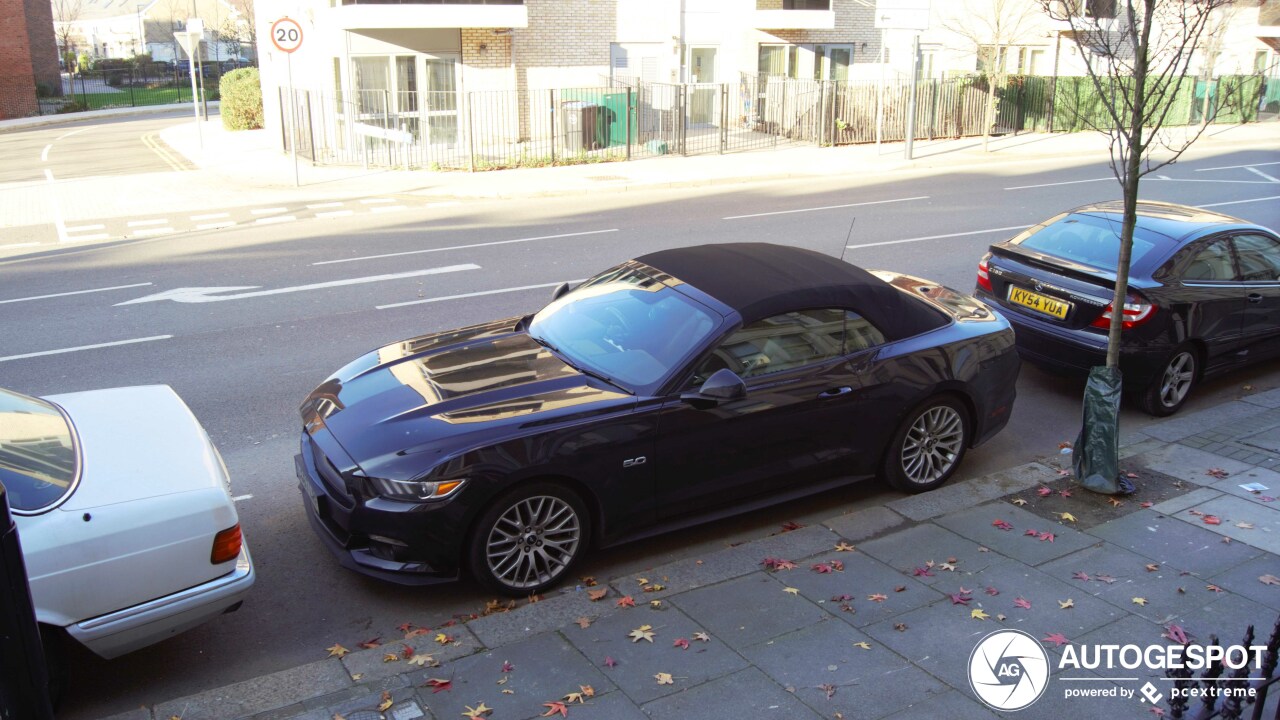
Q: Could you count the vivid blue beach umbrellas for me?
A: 0